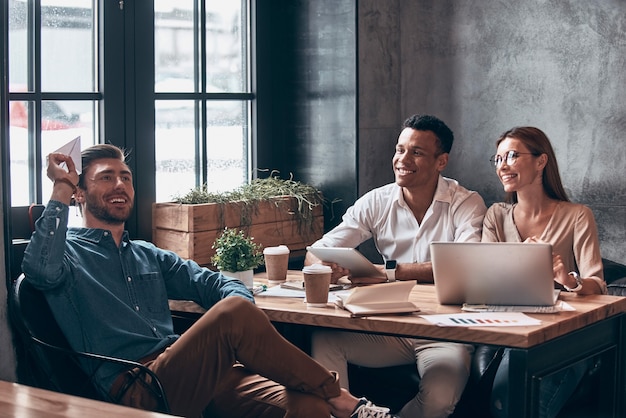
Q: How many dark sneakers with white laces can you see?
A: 1